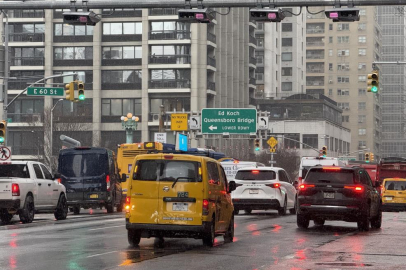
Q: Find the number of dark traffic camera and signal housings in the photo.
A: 4